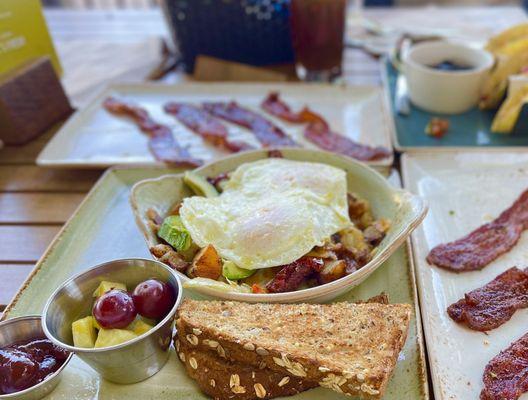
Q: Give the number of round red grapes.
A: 2